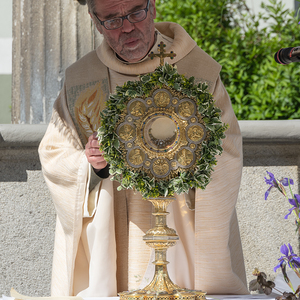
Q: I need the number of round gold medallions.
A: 8